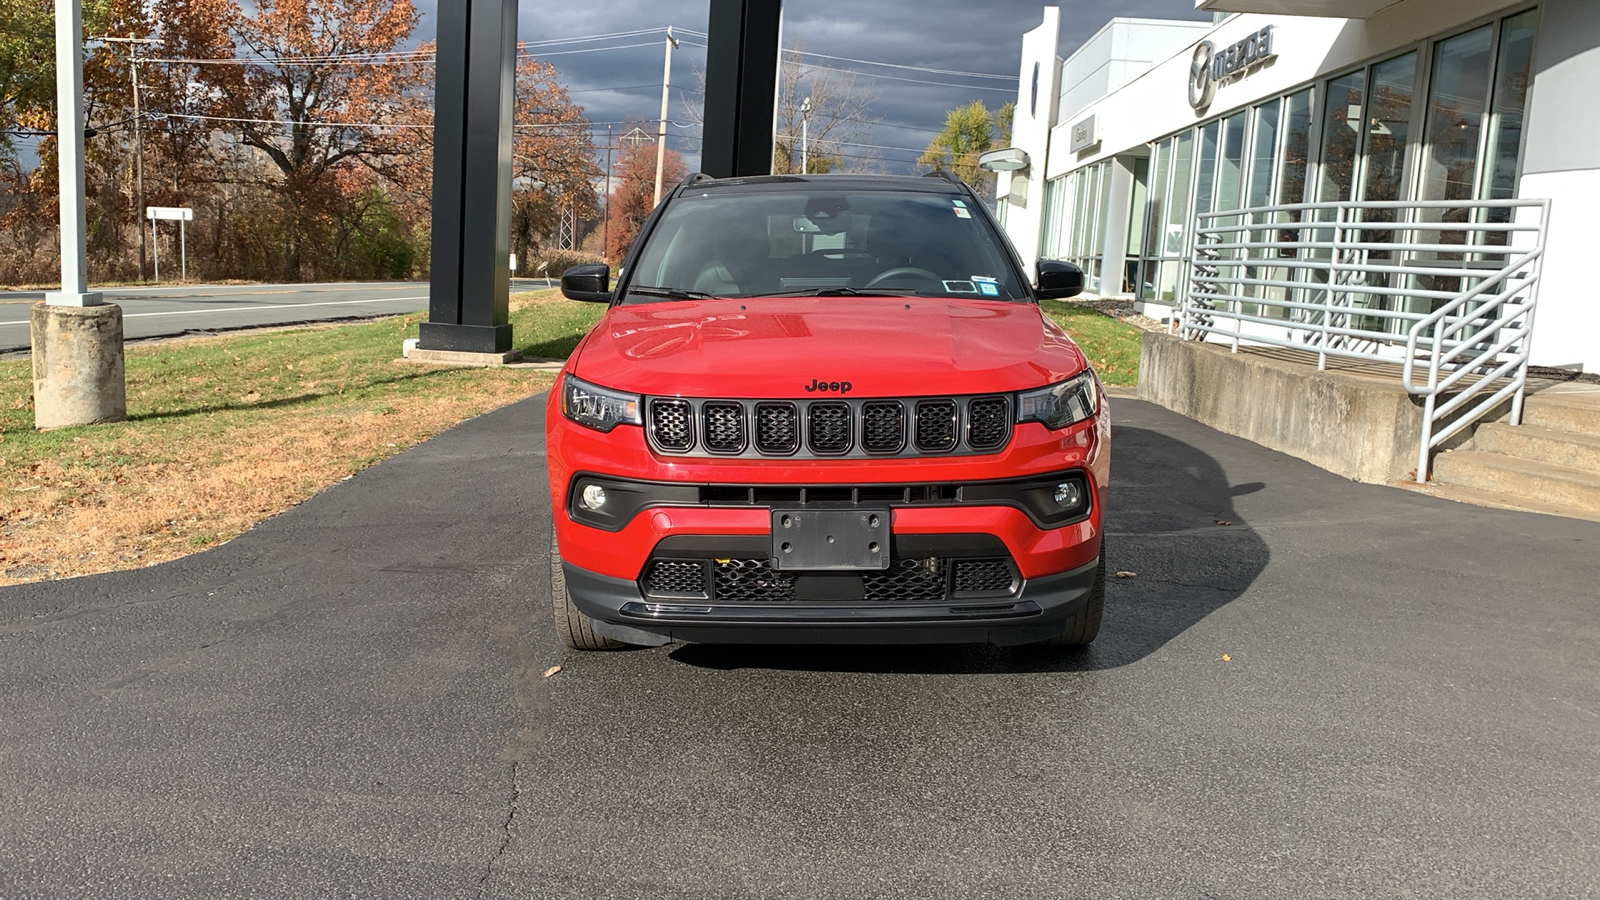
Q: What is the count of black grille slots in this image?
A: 7